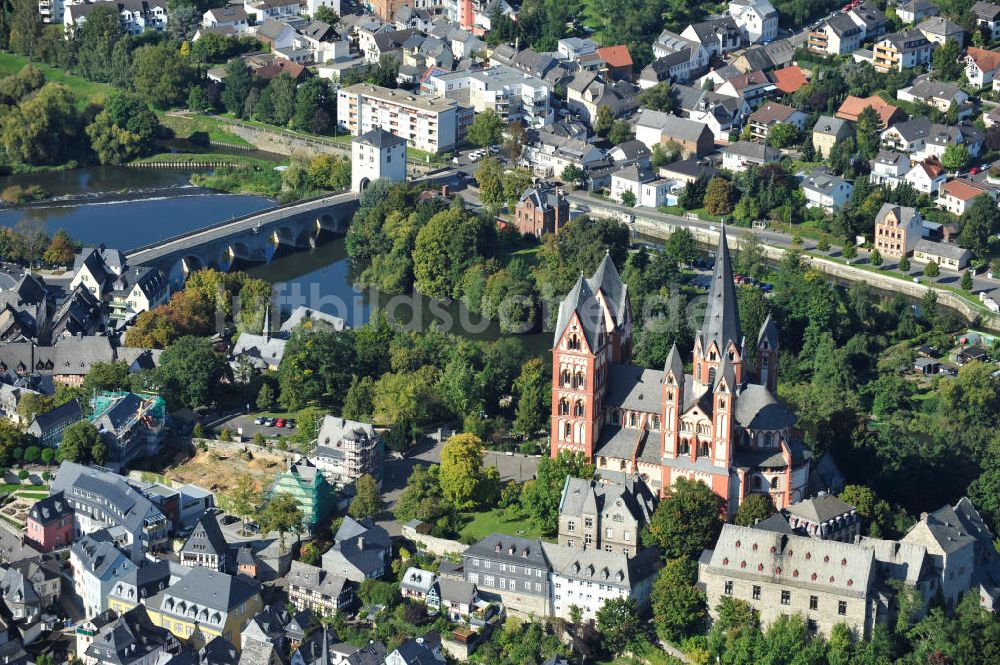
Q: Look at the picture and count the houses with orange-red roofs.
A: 6